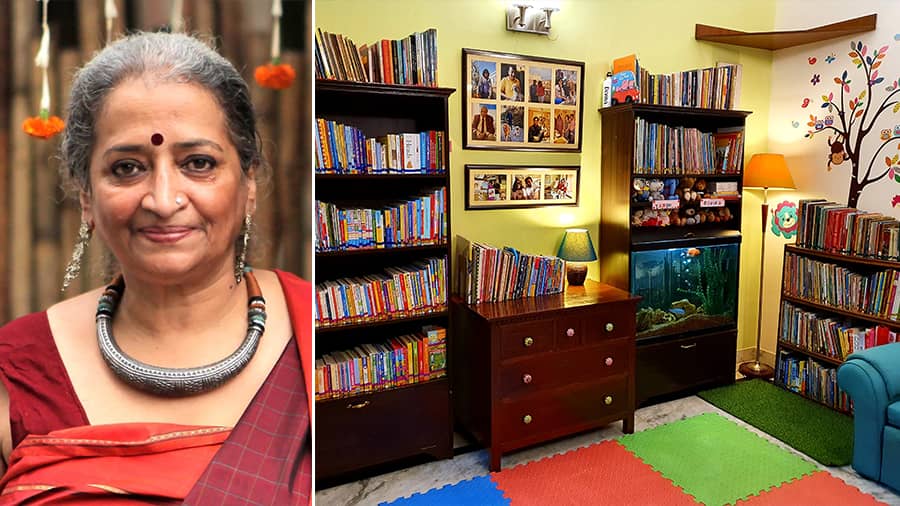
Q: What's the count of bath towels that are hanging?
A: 0